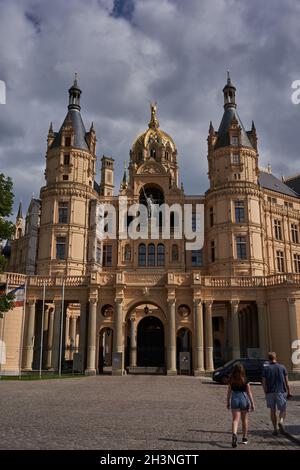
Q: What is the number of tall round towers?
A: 2